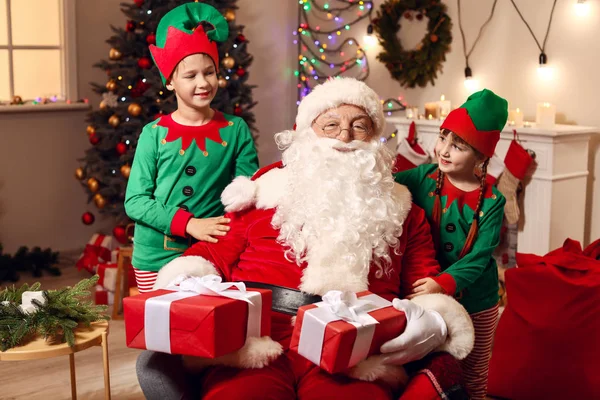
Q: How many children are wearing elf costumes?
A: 2